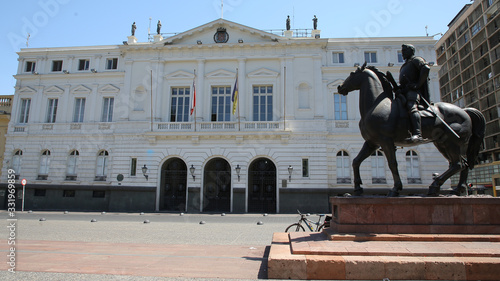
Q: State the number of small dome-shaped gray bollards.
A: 13